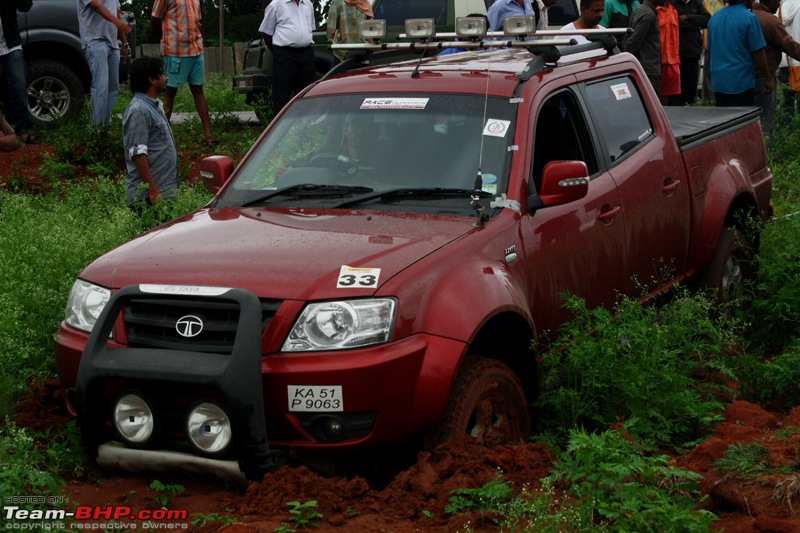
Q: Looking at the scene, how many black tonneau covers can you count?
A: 1